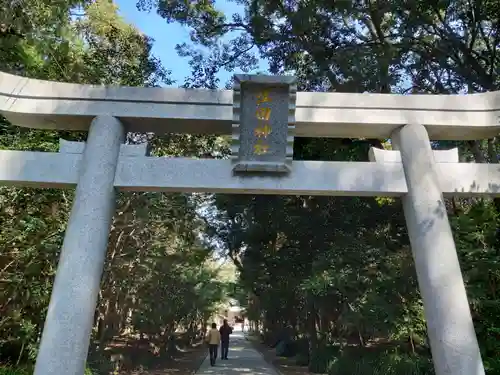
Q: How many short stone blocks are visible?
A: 4